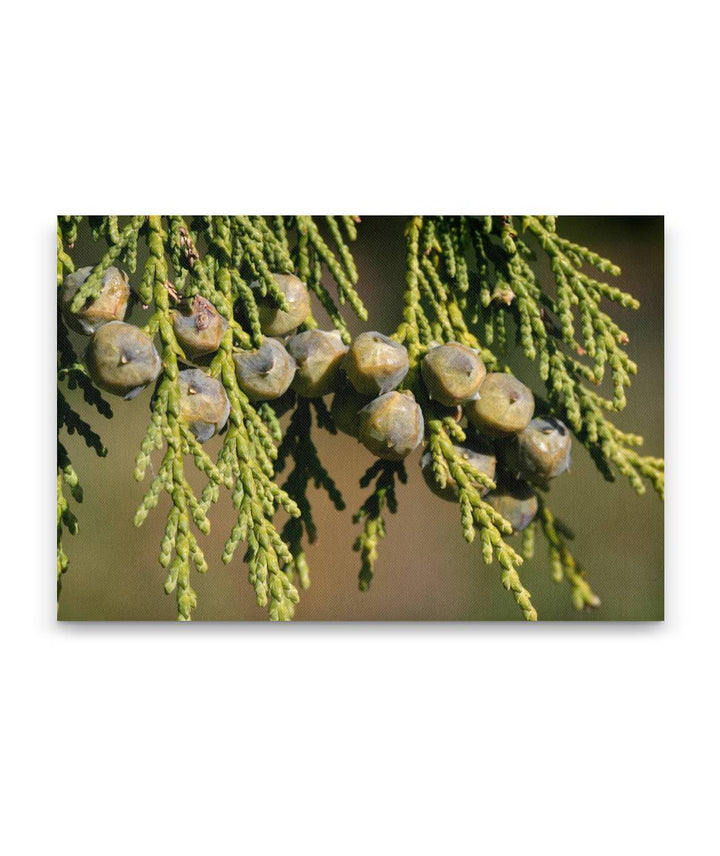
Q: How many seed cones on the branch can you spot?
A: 15